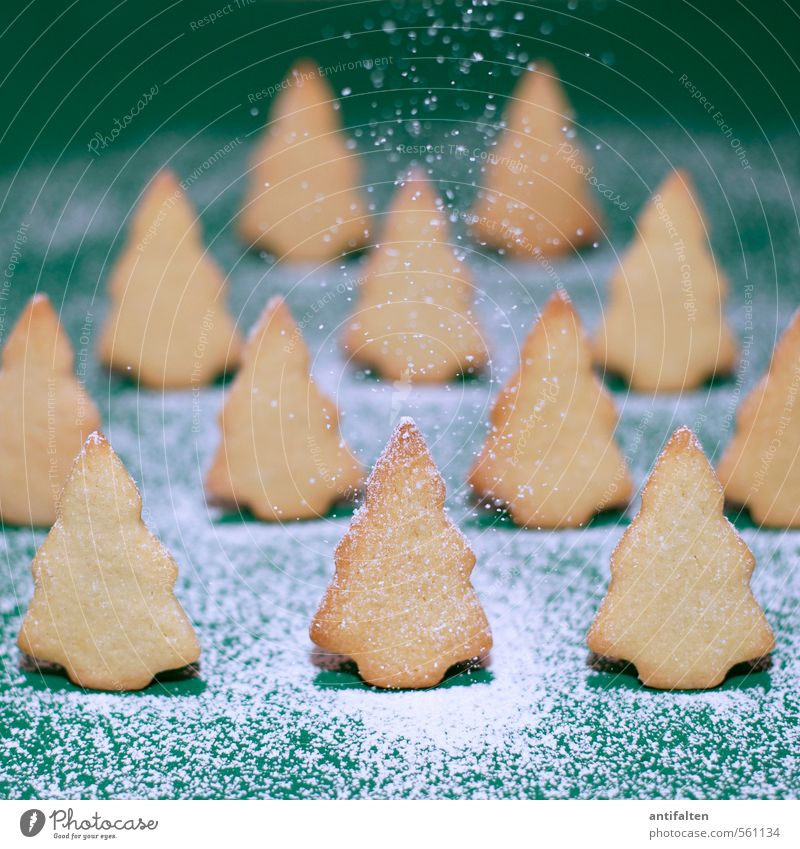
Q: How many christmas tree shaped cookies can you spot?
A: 12